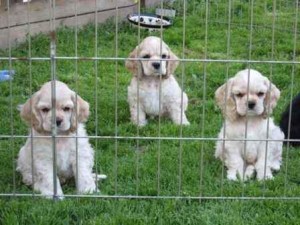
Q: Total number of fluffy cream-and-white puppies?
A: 3